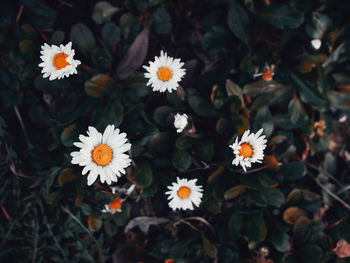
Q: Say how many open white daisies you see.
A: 5